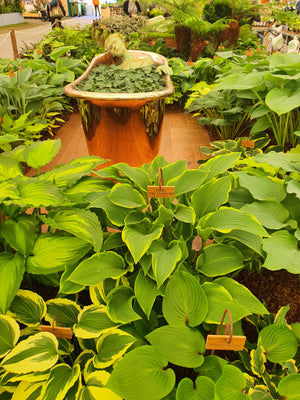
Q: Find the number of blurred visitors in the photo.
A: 3